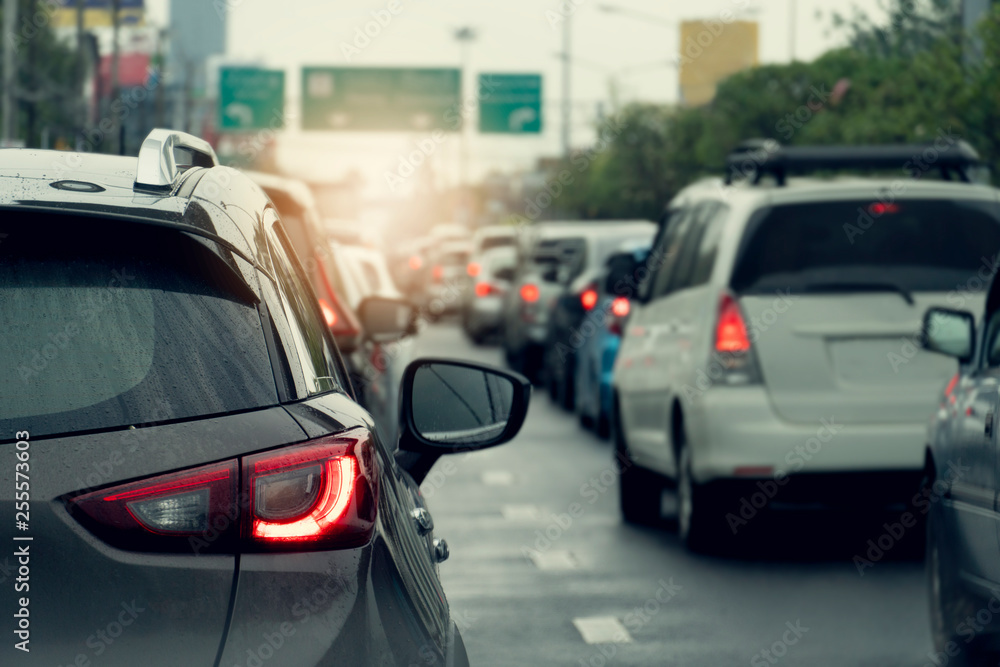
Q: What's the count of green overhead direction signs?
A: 3